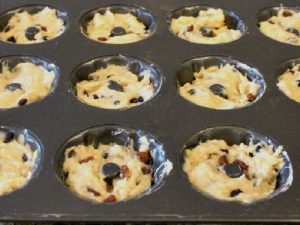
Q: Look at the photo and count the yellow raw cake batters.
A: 11